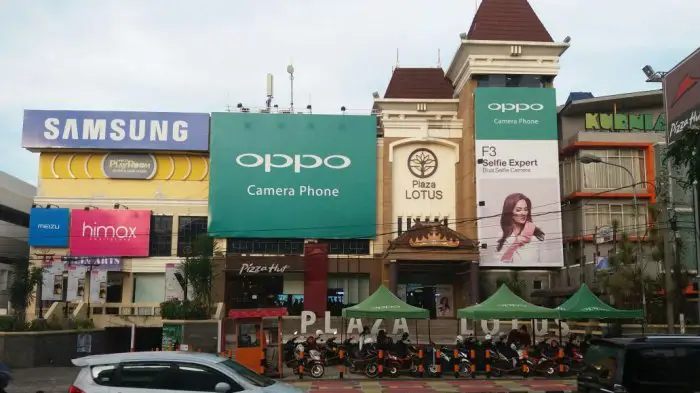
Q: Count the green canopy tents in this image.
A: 3